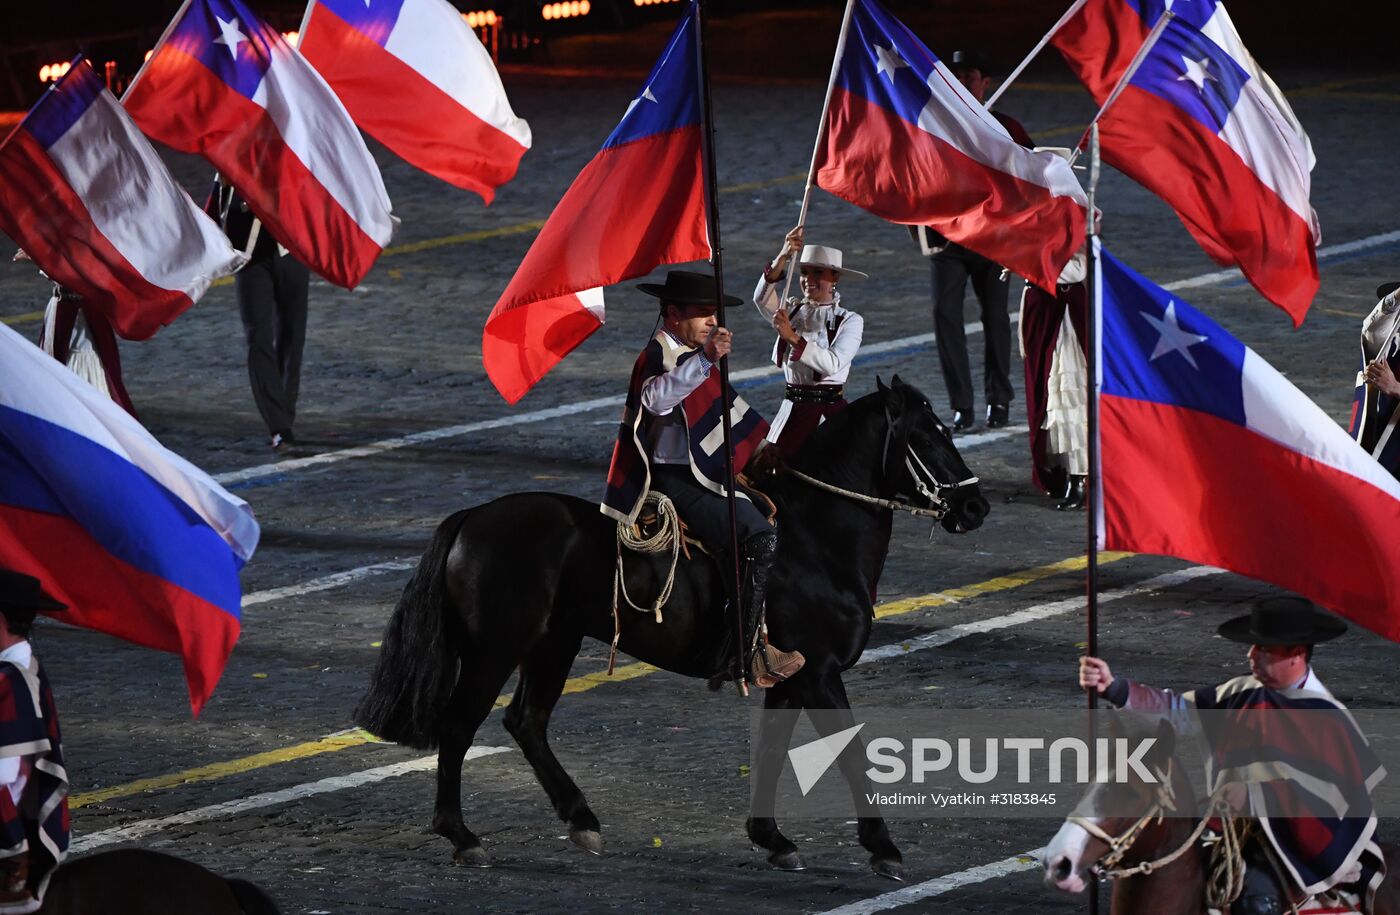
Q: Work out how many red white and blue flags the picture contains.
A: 9